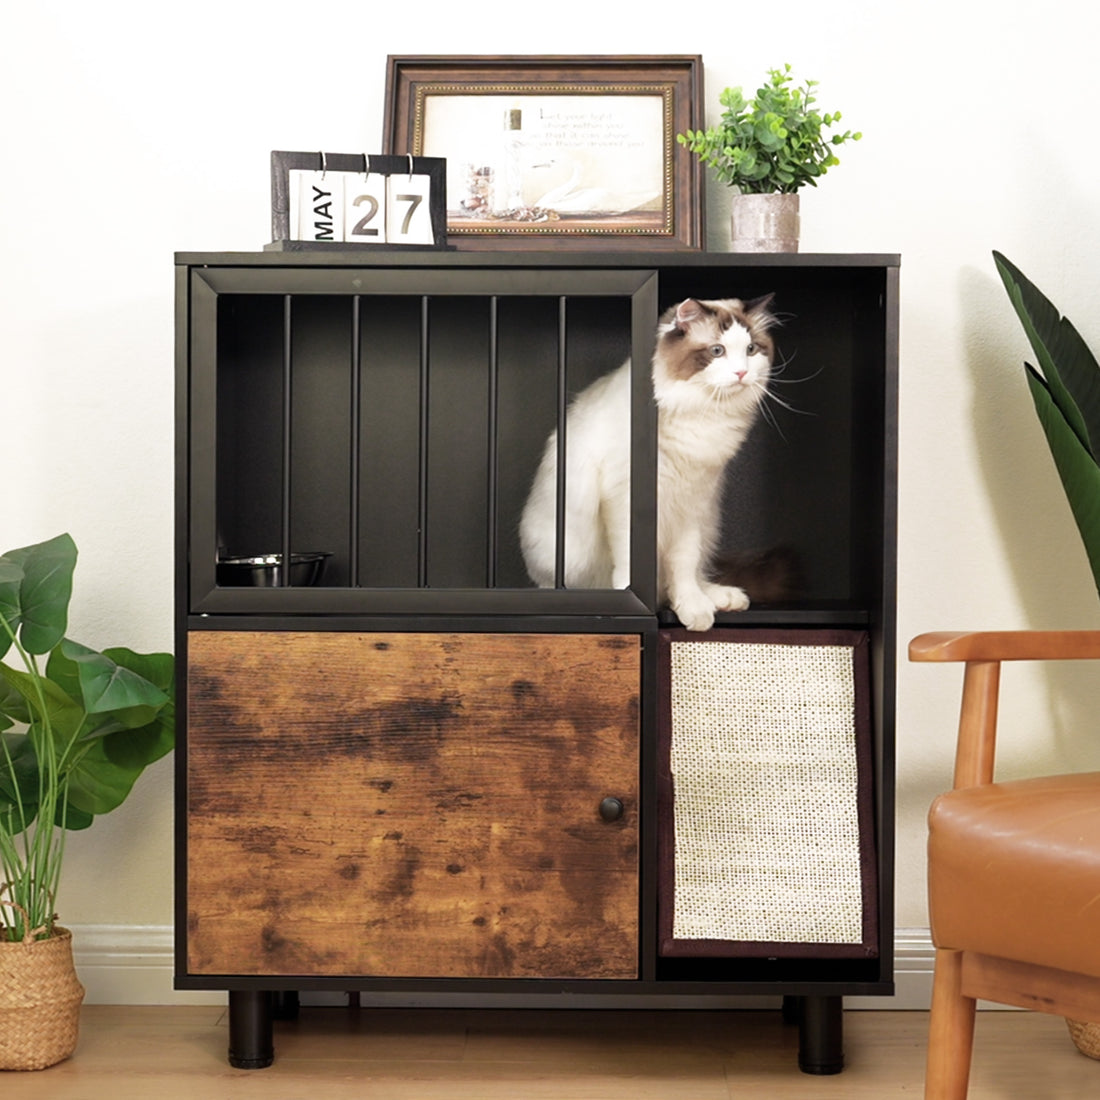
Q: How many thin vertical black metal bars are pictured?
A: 5